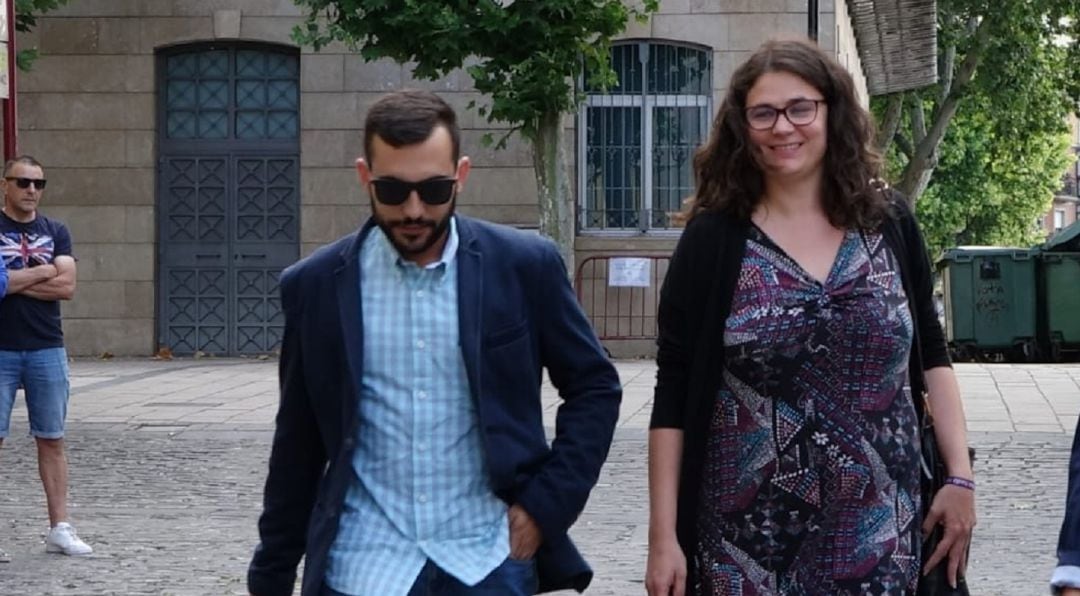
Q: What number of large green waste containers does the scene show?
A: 2